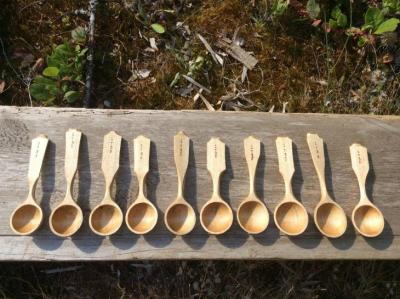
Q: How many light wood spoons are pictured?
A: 10